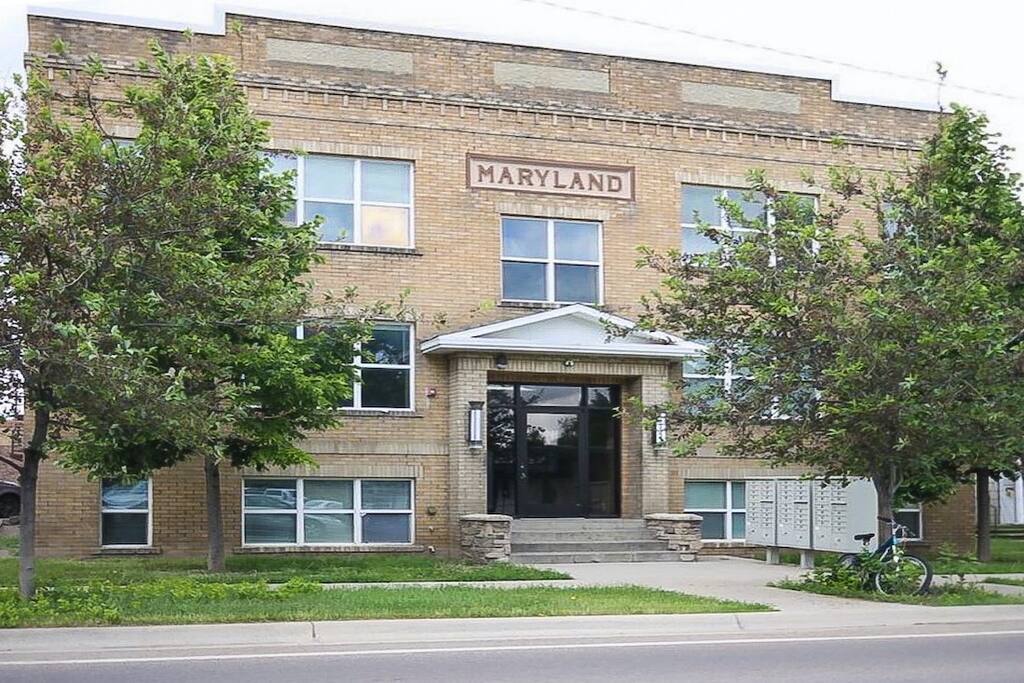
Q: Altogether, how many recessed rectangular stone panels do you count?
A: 3